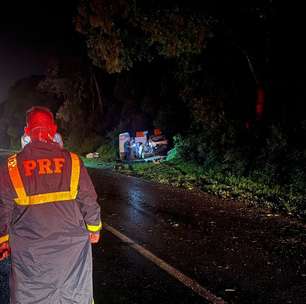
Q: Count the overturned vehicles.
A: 1